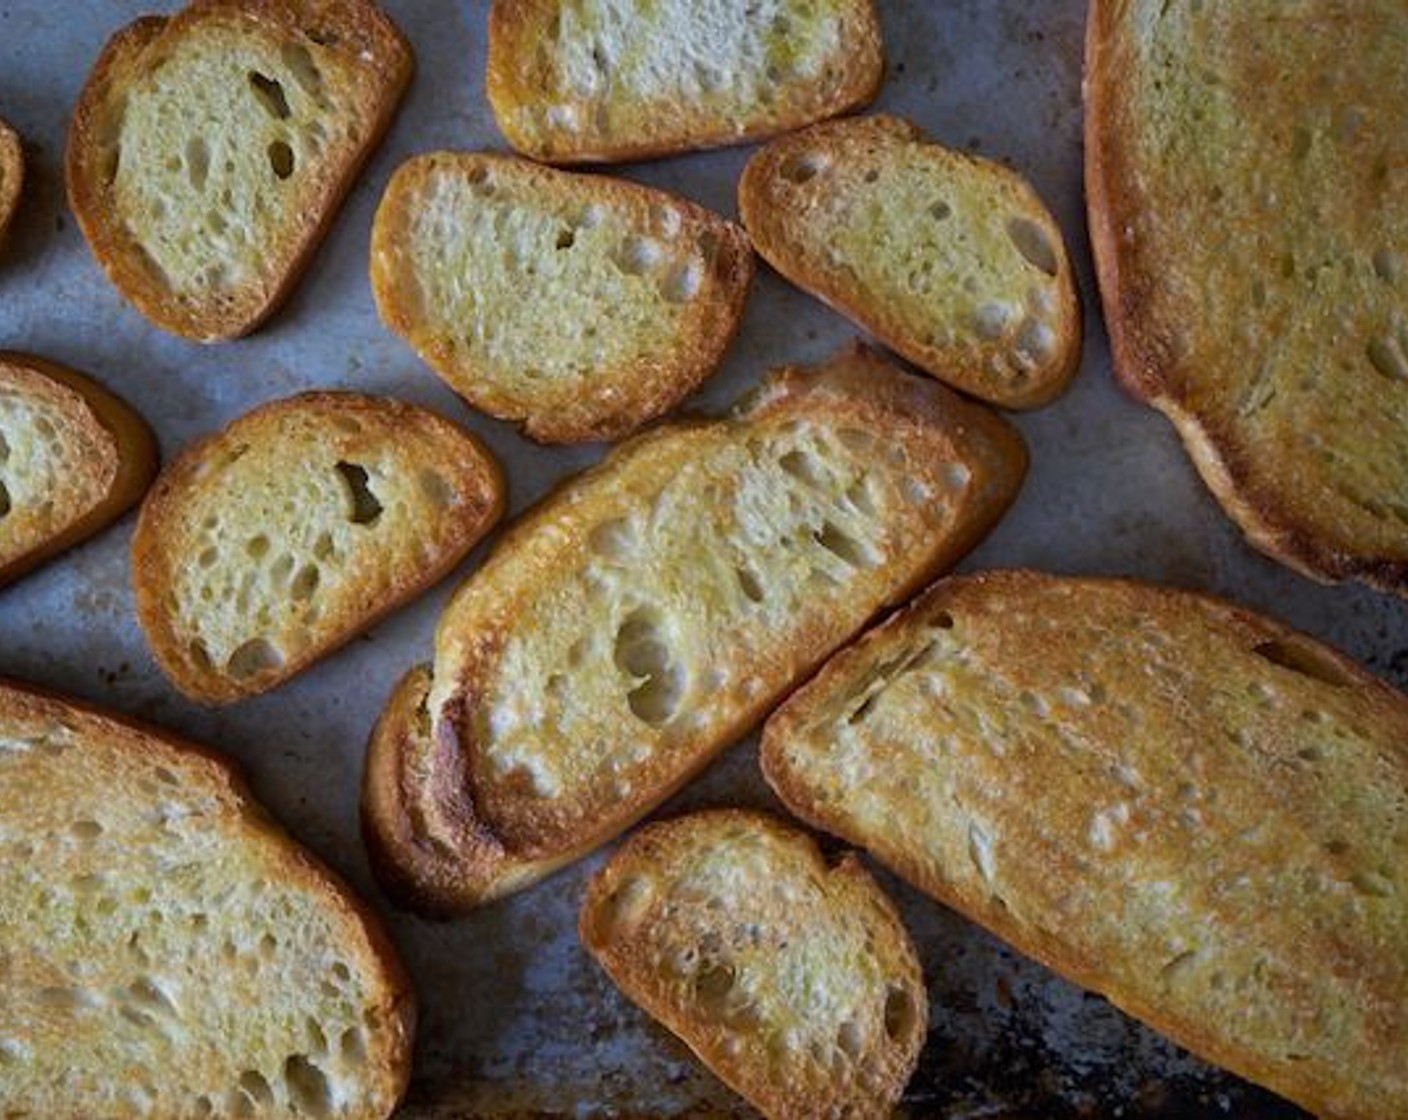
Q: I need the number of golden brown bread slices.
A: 12